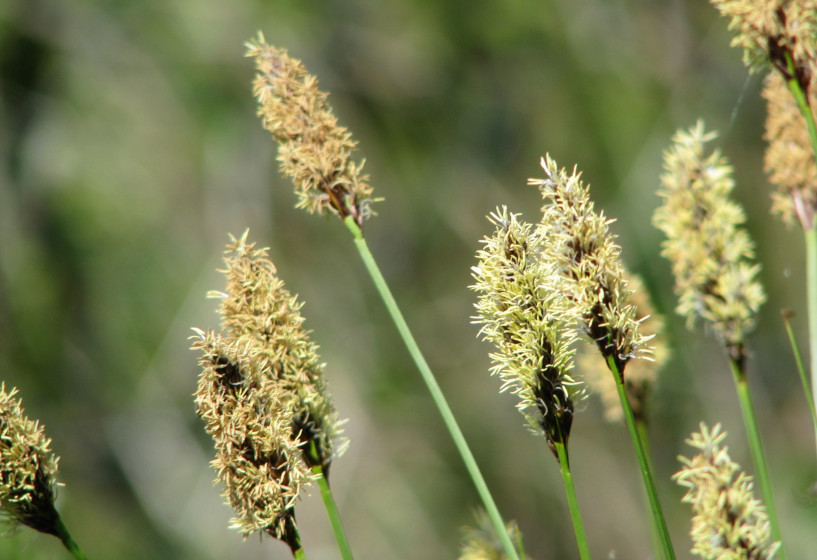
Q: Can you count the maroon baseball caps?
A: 0